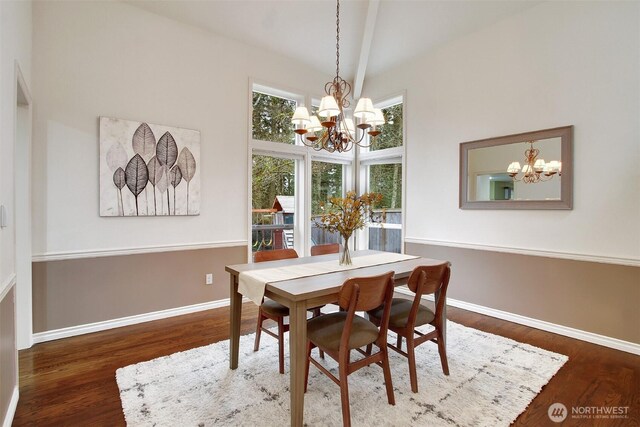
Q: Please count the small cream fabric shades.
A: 6